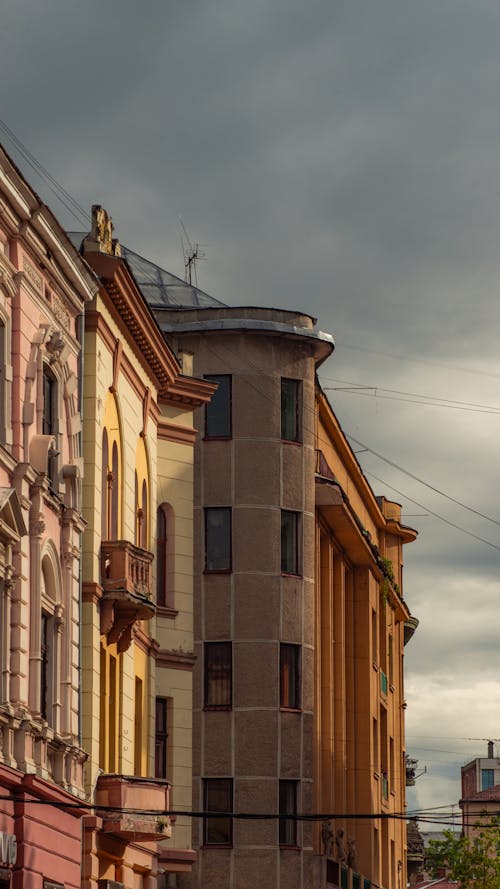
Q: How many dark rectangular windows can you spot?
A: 8